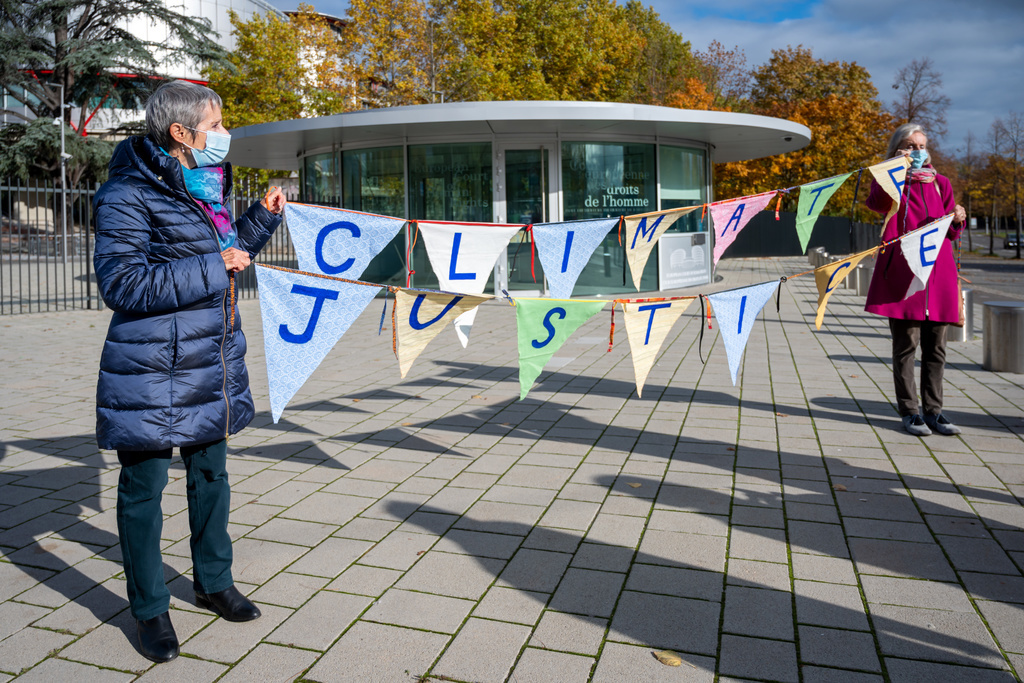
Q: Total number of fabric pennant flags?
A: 14